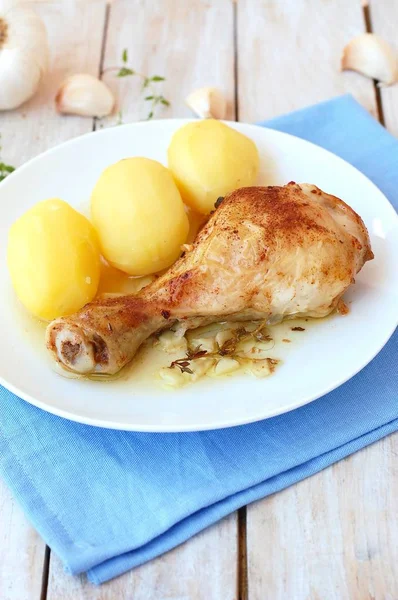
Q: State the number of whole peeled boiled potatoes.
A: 3